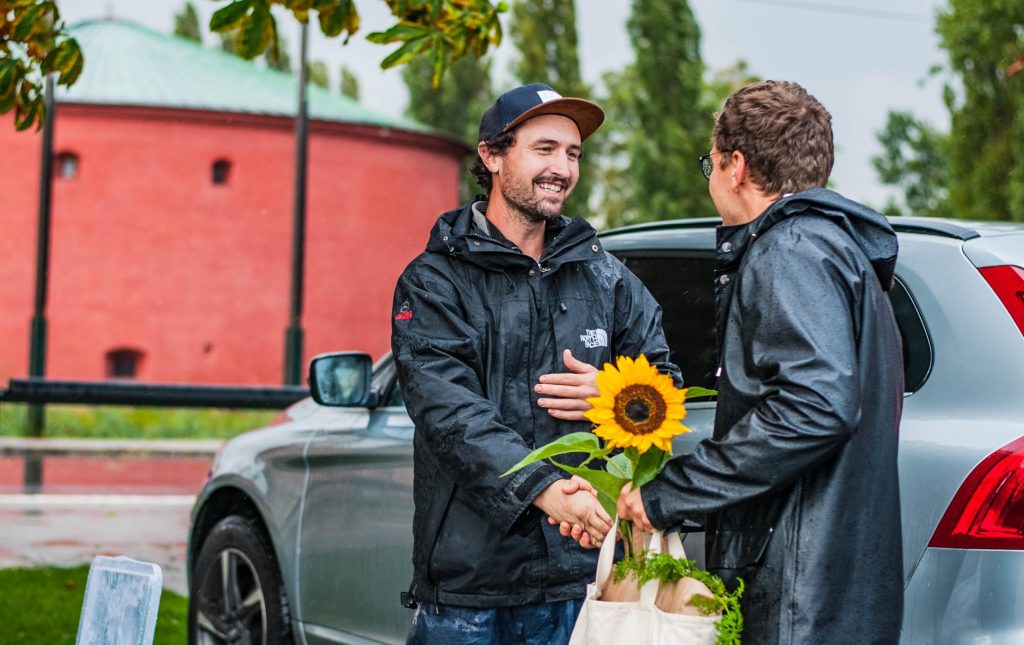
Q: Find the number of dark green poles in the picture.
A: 2